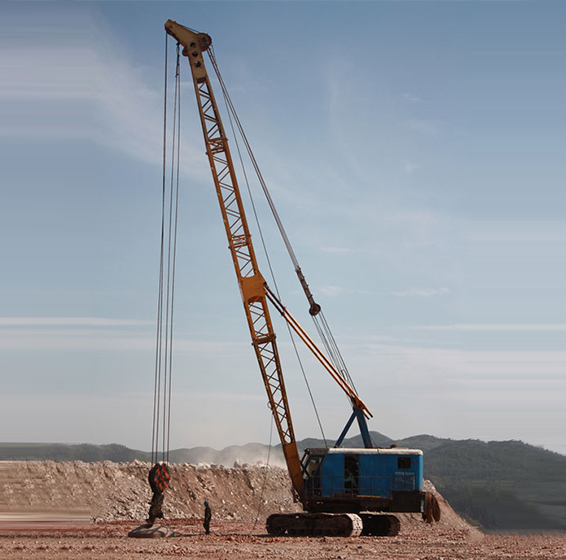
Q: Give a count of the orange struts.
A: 2